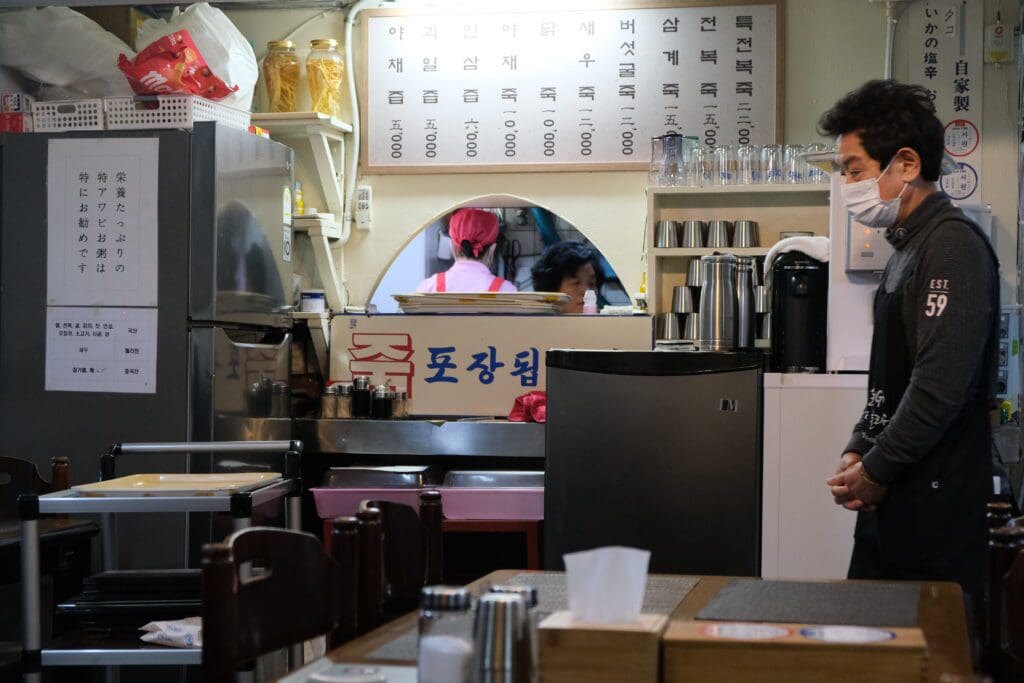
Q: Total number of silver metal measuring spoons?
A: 0